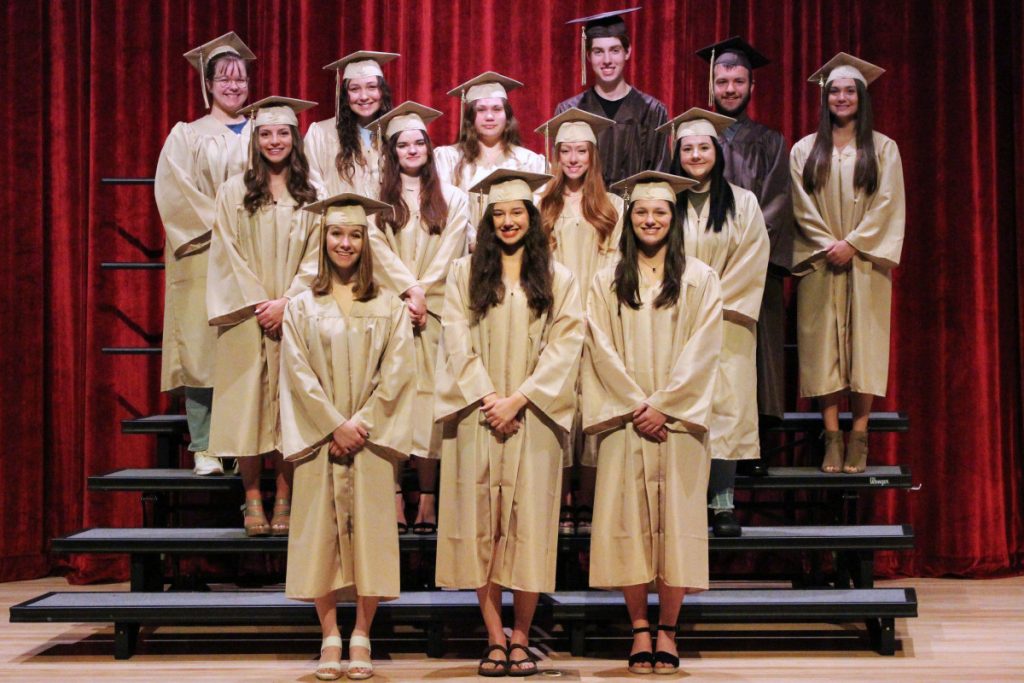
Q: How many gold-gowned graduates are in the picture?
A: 11